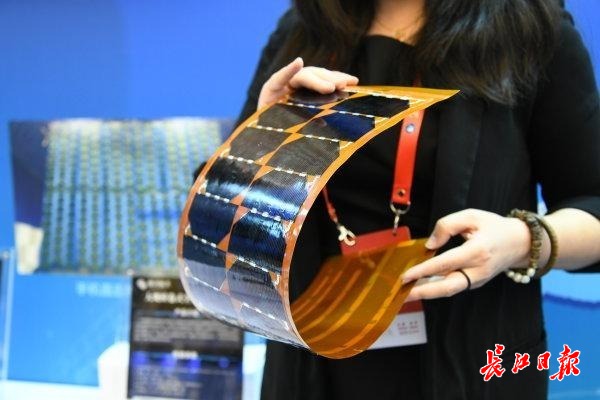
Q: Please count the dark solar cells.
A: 14